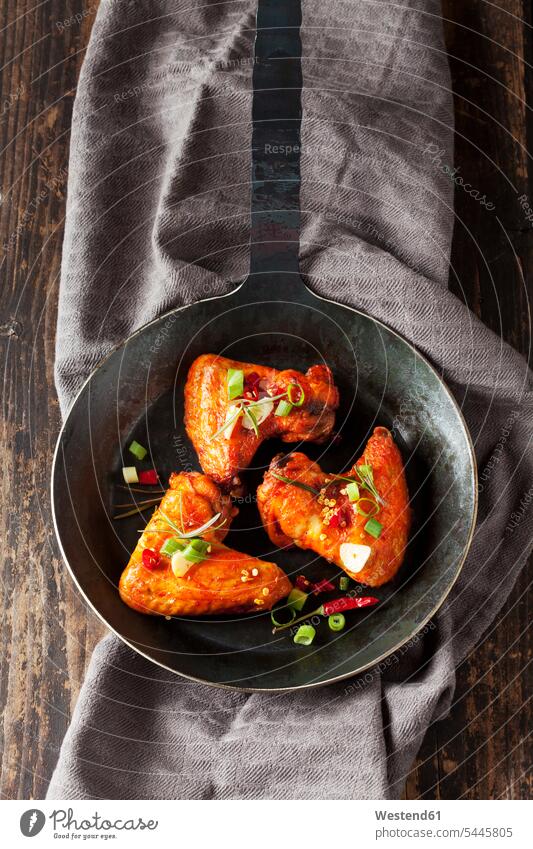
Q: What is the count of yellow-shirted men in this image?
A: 0